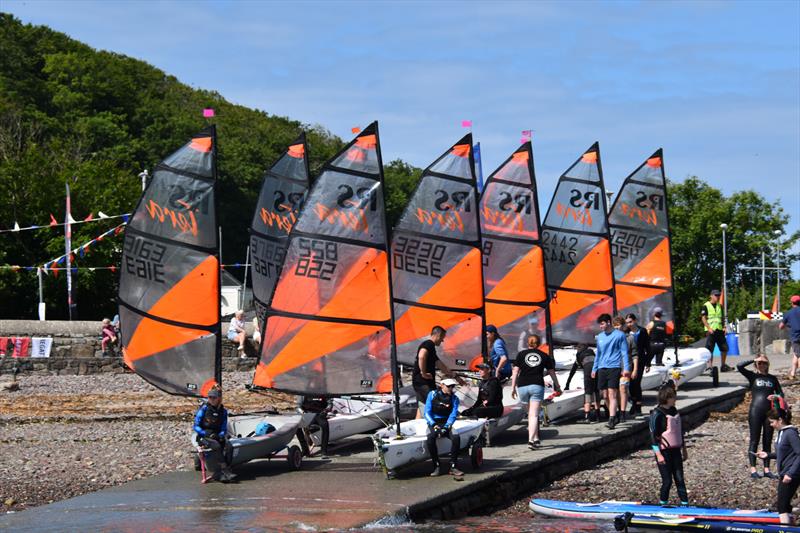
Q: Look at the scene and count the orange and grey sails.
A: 7